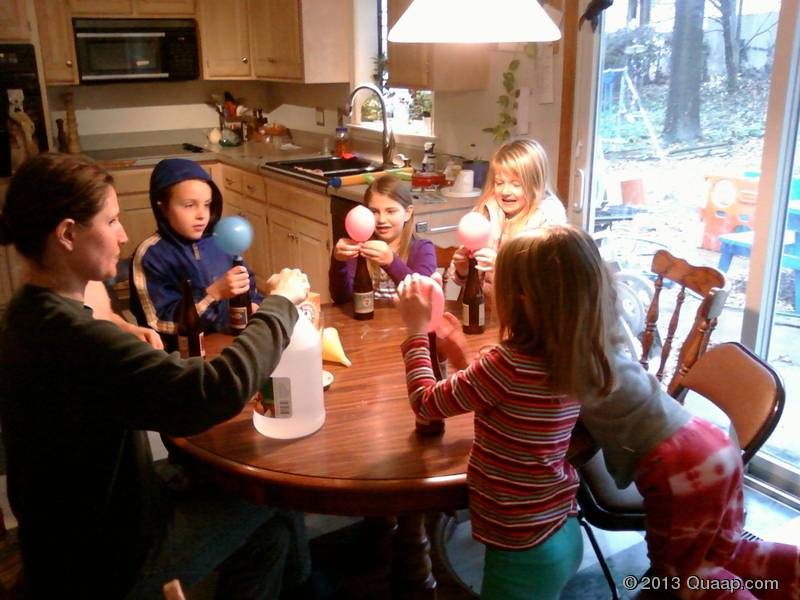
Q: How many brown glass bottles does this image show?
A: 5